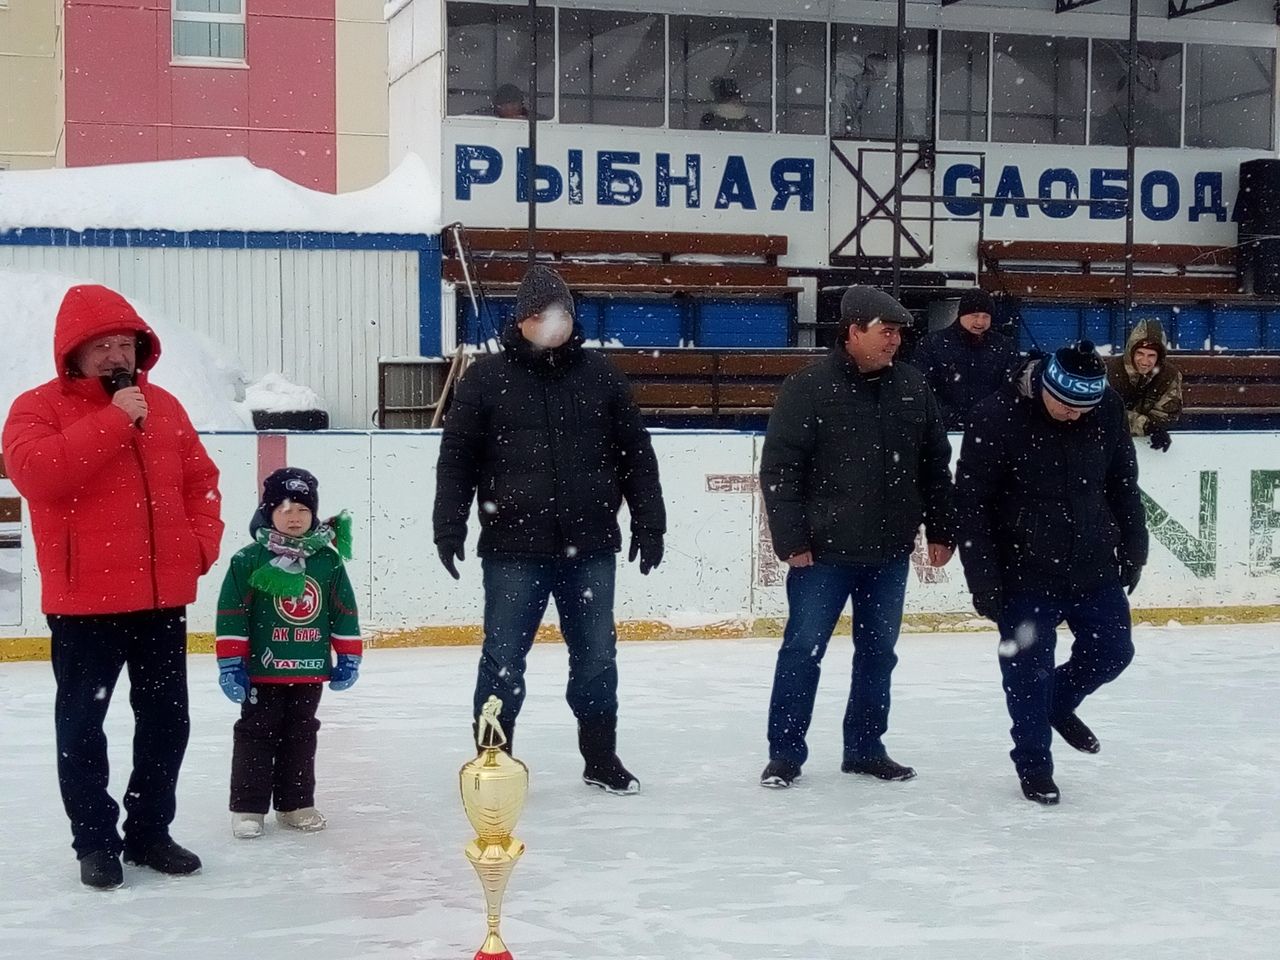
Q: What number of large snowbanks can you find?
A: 2